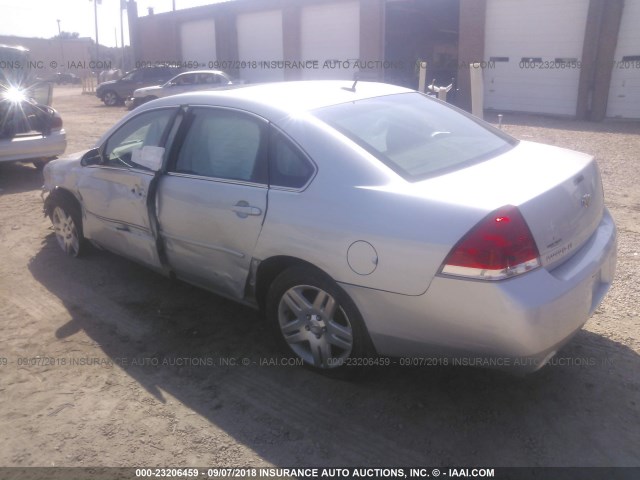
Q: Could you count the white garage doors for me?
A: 5